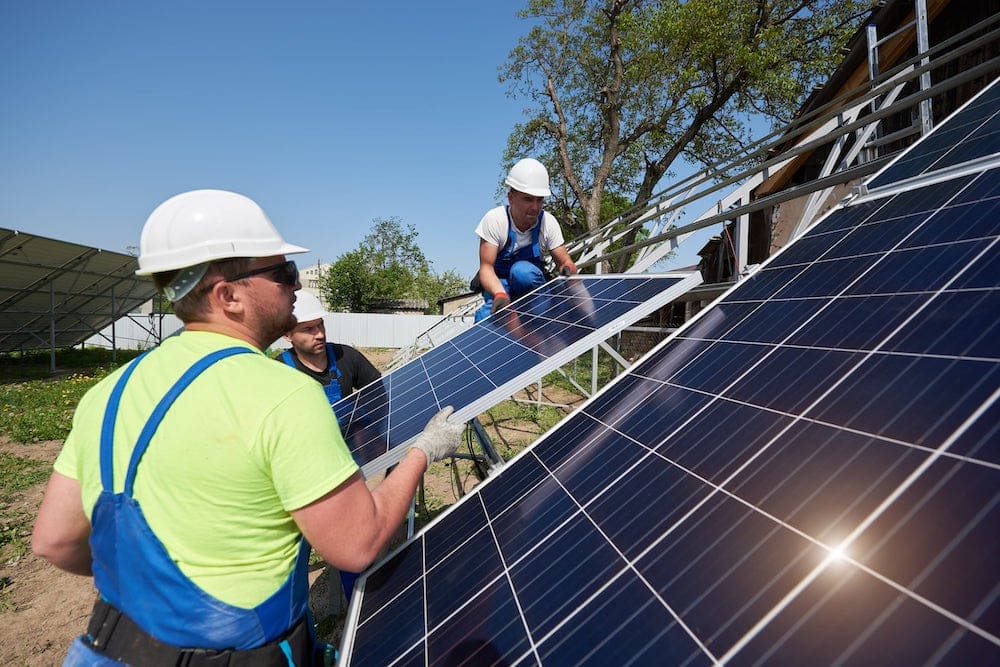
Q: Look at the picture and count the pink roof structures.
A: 0